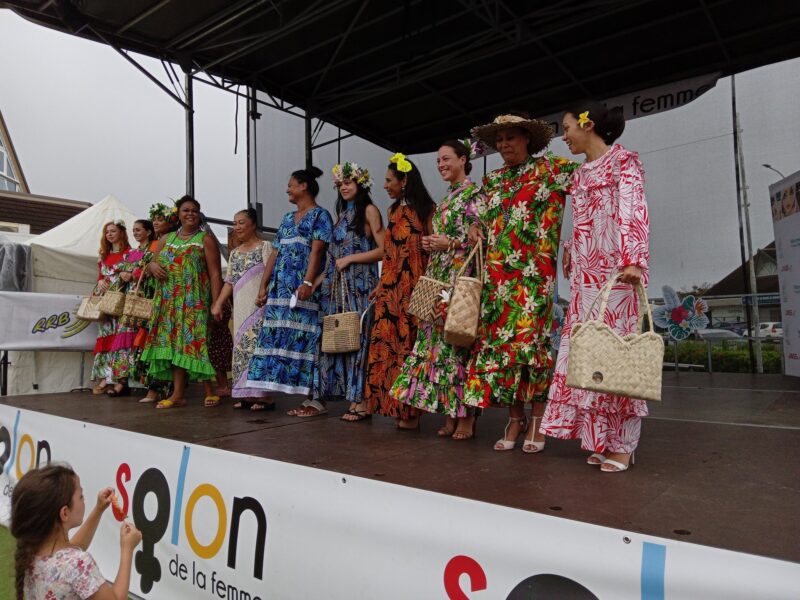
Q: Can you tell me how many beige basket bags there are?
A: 7